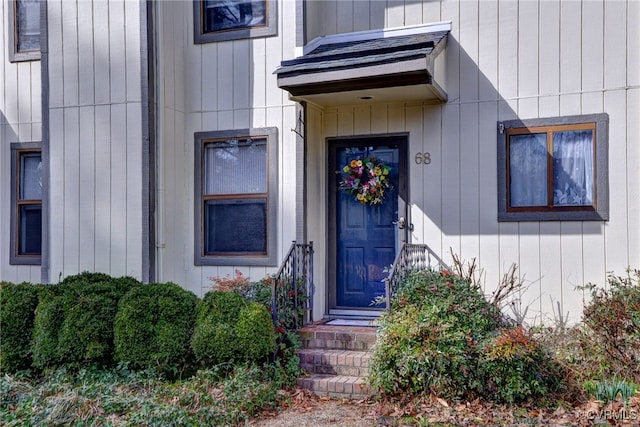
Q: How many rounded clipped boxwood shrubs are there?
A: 4